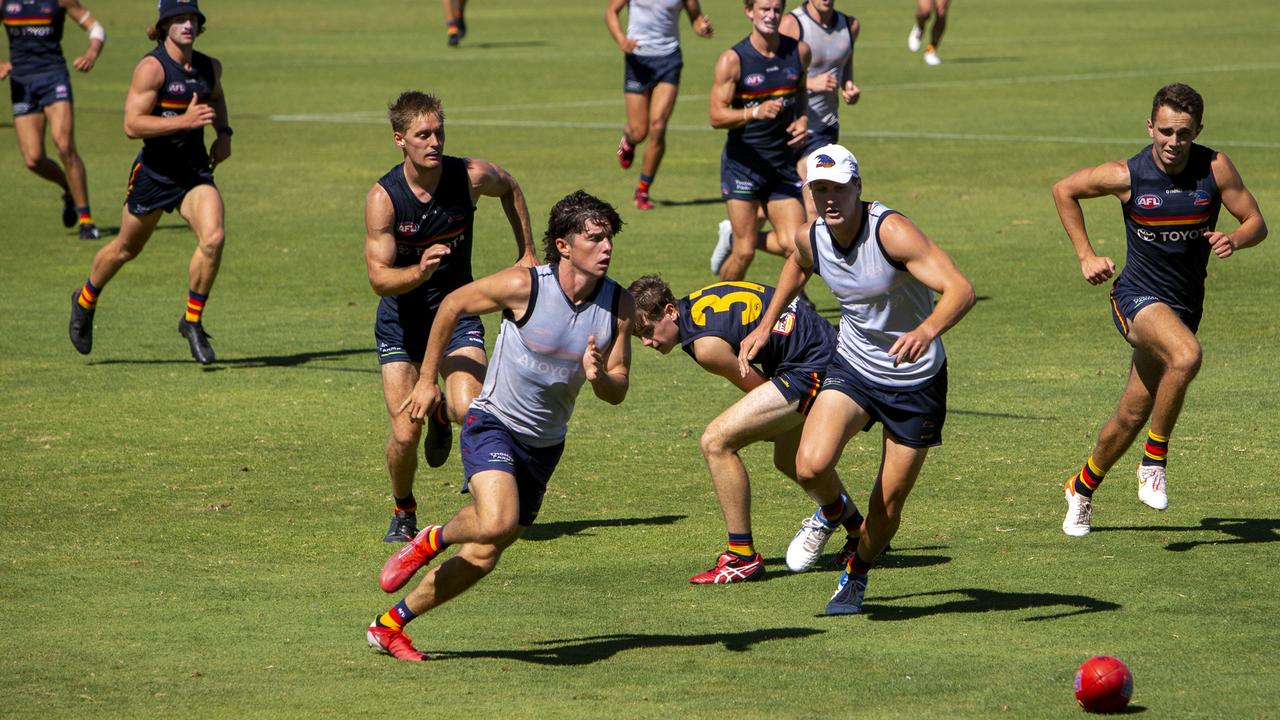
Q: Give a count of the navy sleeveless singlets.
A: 6